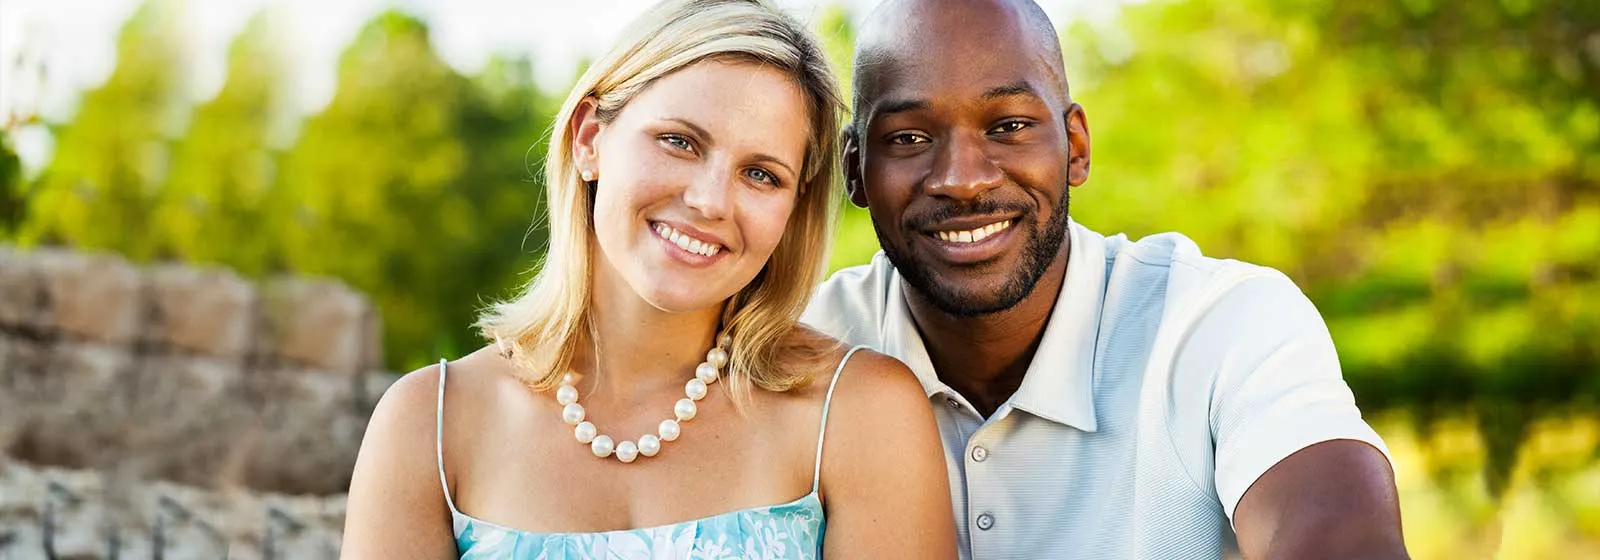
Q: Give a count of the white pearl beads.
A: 13